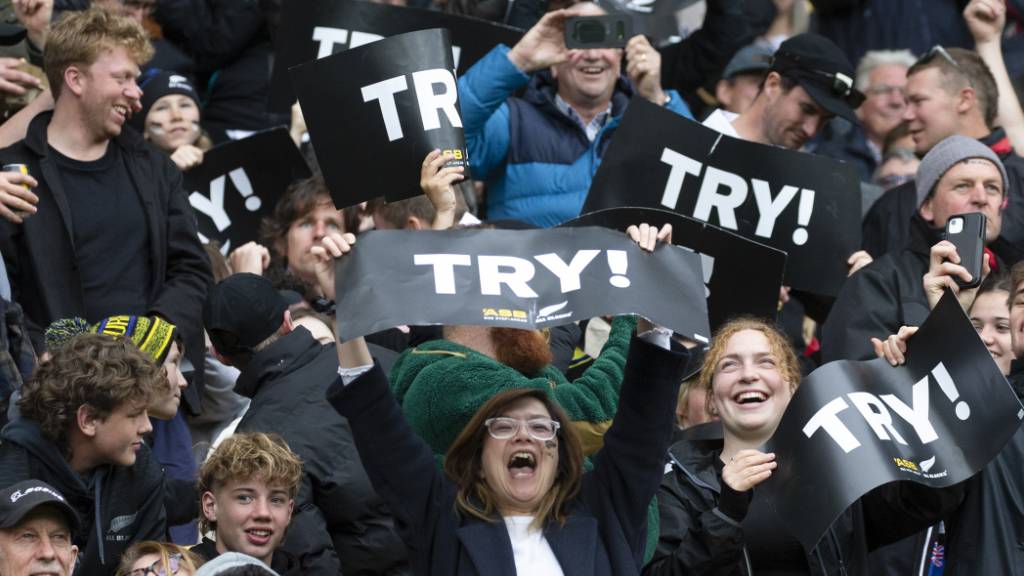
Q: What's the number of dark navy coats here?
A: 1